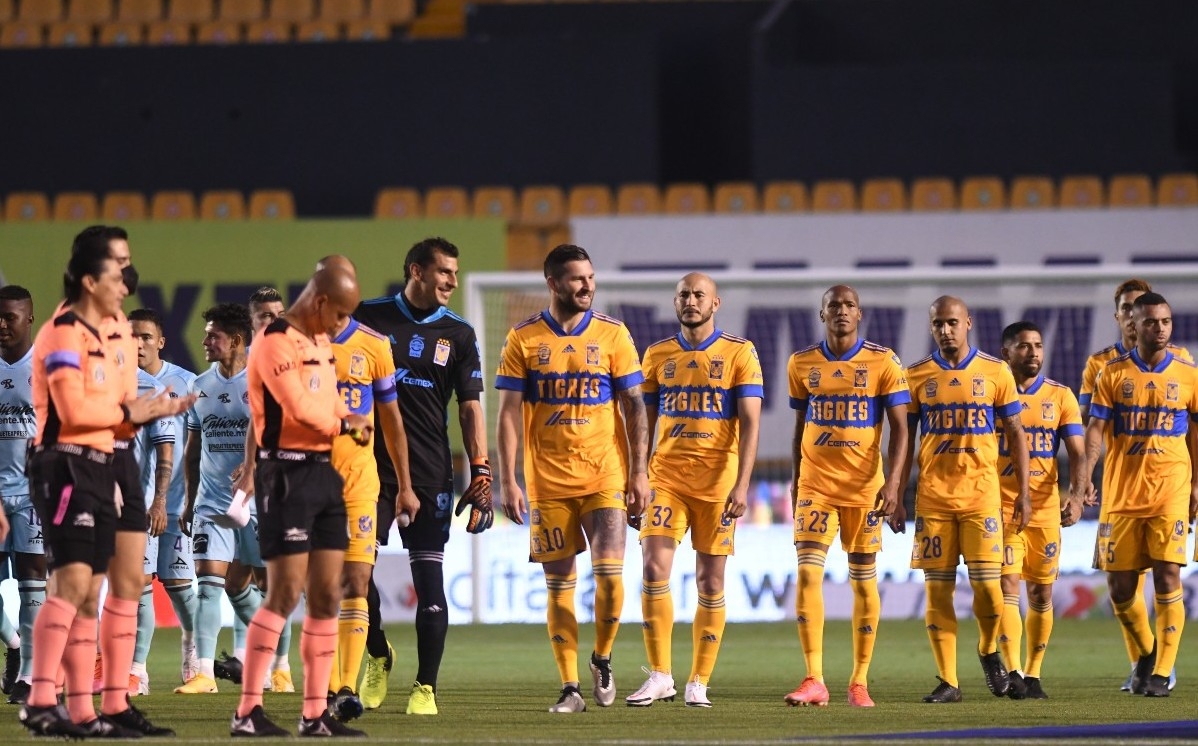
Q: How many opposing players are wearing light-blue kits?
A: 5